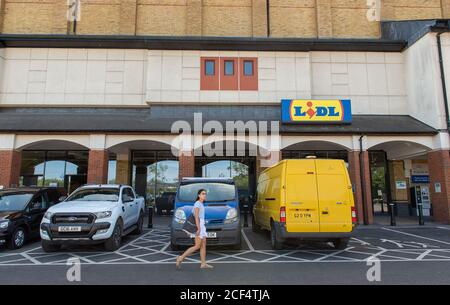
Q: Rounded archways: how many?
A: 5